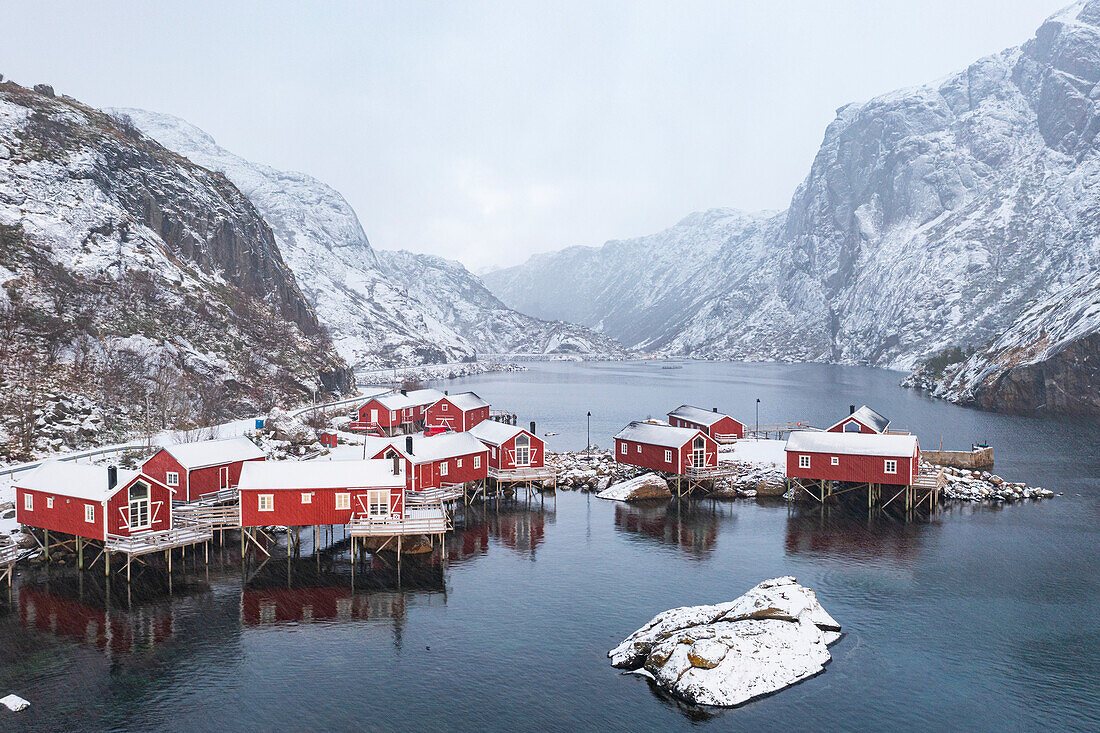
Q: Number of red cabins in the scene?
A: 11